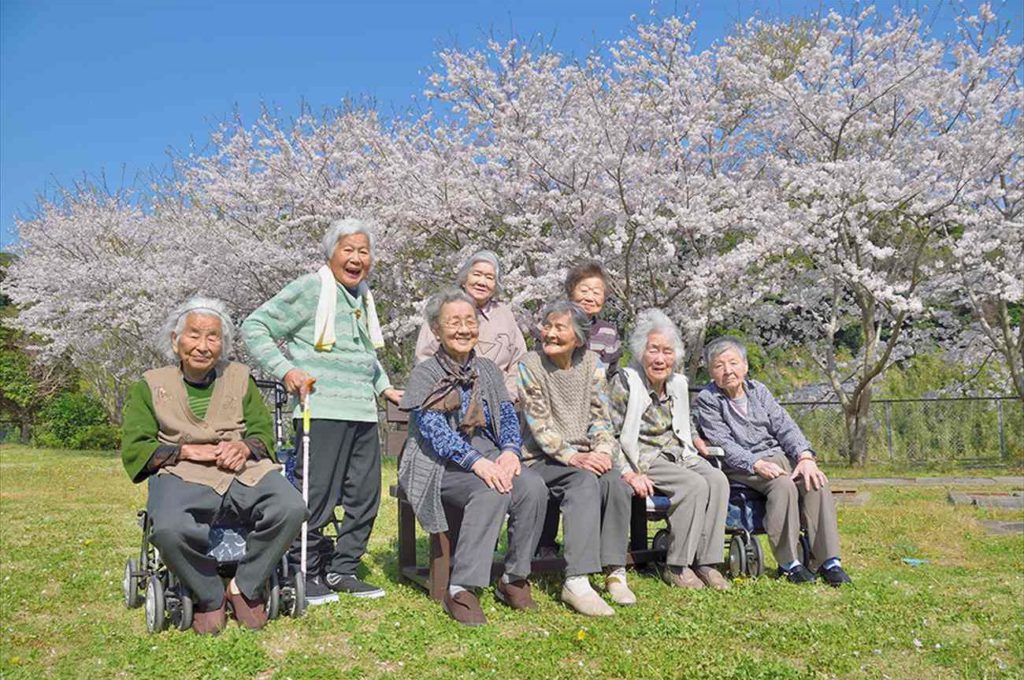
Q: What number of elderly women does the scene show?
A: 8